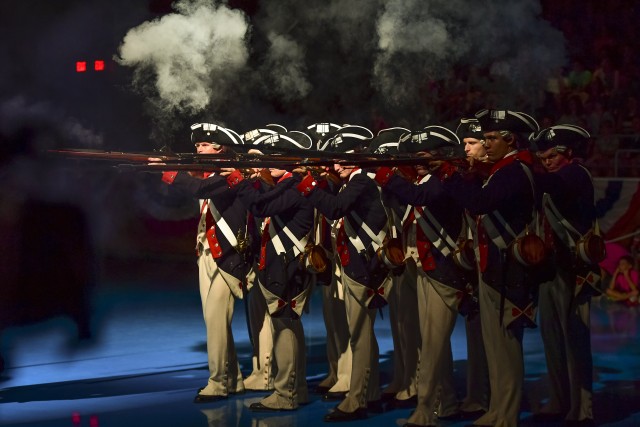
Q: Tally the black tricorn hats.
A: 10